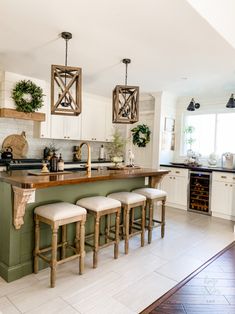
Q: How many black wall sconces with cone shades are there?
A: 2